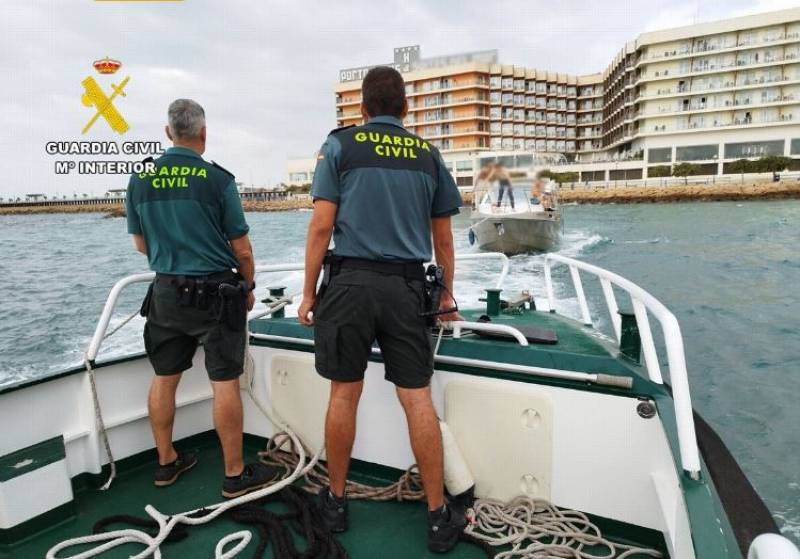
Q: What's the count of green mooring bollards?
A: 3